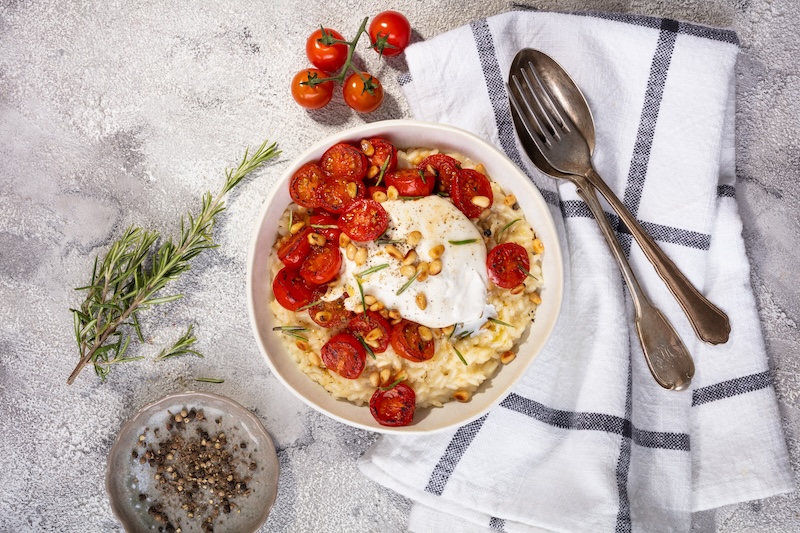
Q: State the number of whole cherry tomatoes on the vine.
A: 4